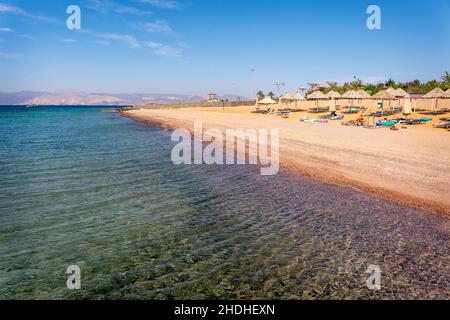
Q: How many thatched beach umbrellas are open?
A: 12